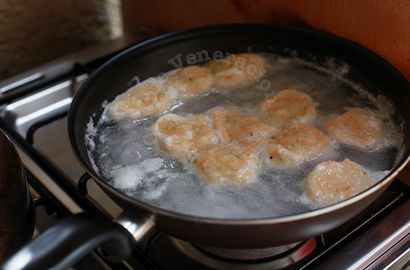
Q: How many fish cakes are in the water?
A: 10